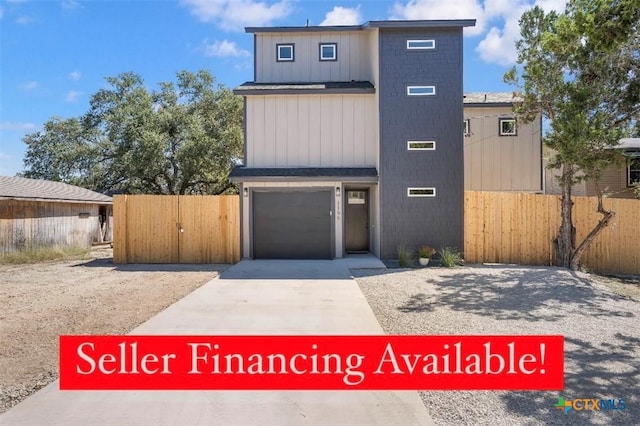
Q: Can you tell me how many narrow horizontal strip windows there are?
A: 4